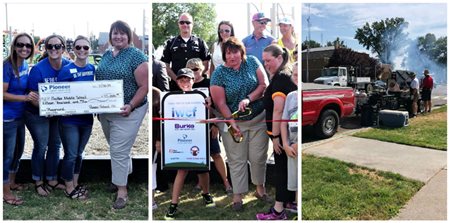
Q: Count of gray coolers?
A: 1